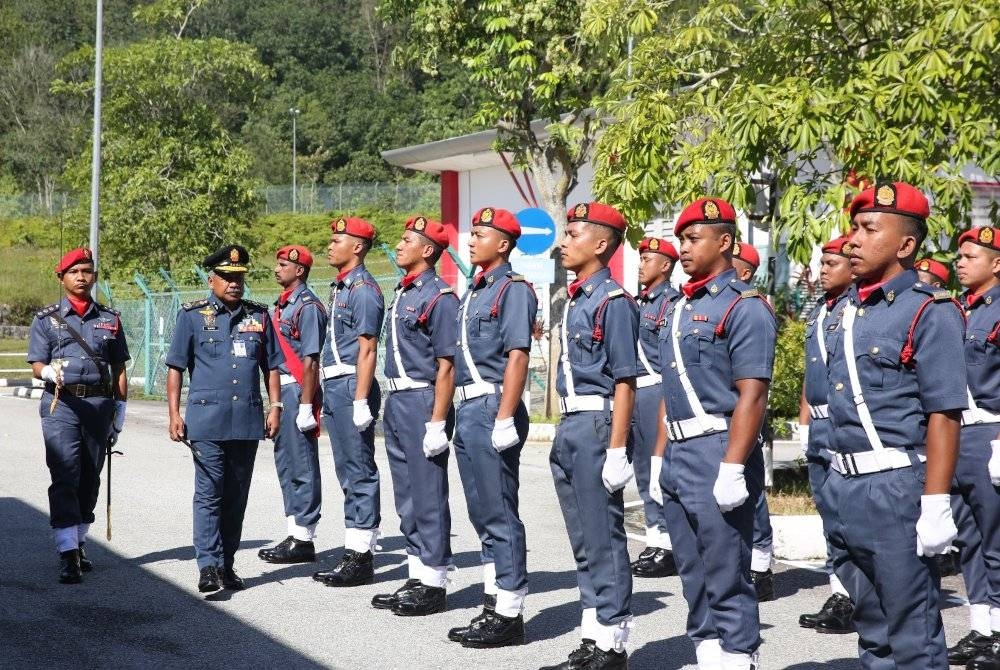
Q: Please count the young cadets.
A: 12